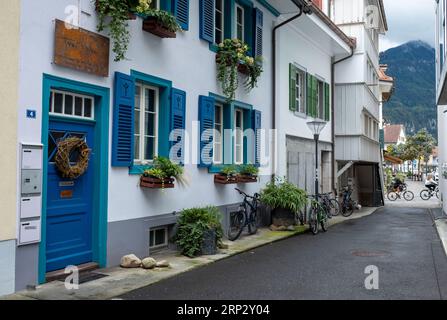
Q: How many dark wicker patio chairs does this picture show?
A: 0